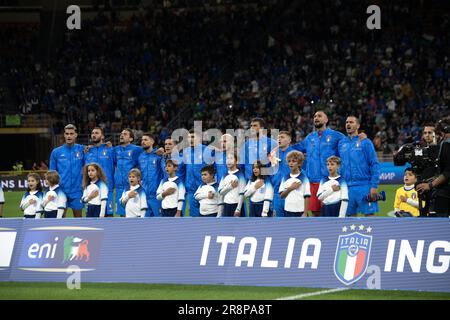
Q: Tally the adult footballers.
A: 11